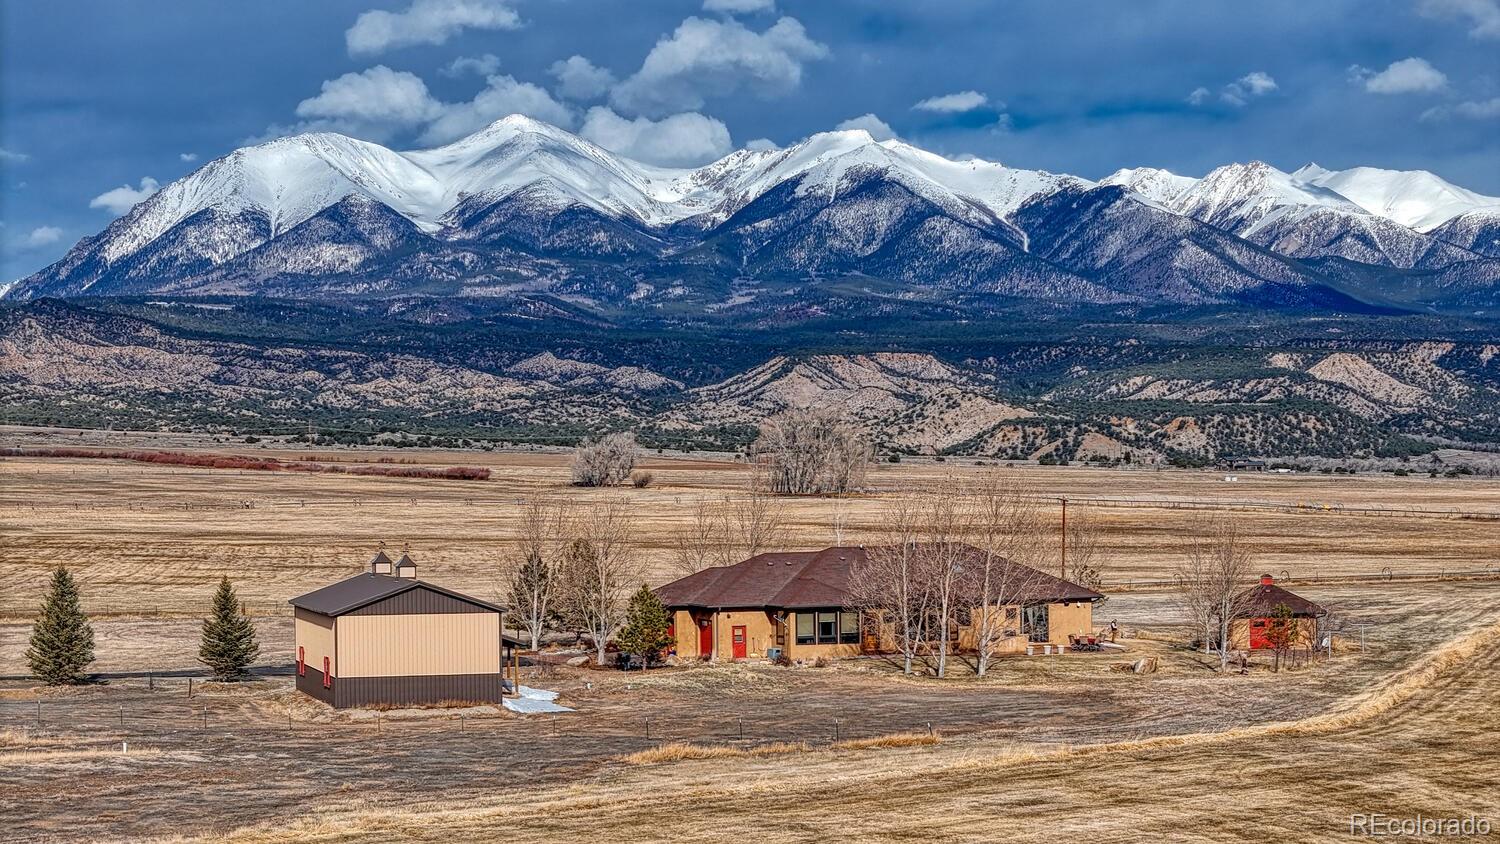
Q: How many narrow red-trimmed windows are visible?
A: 2